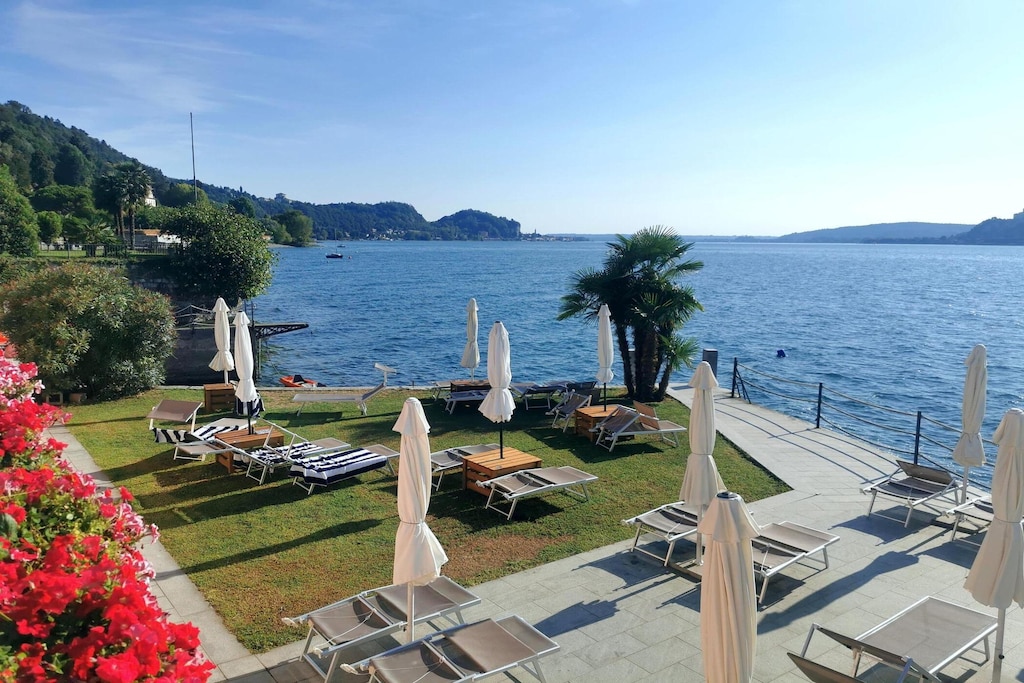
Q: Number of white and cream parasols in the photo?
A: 10